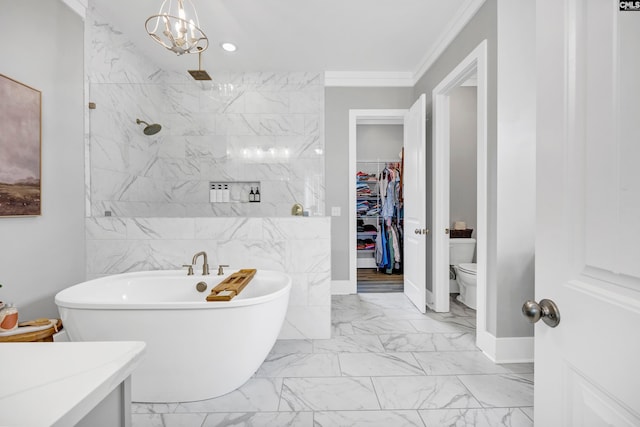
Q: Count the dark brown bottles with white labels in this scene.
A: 2